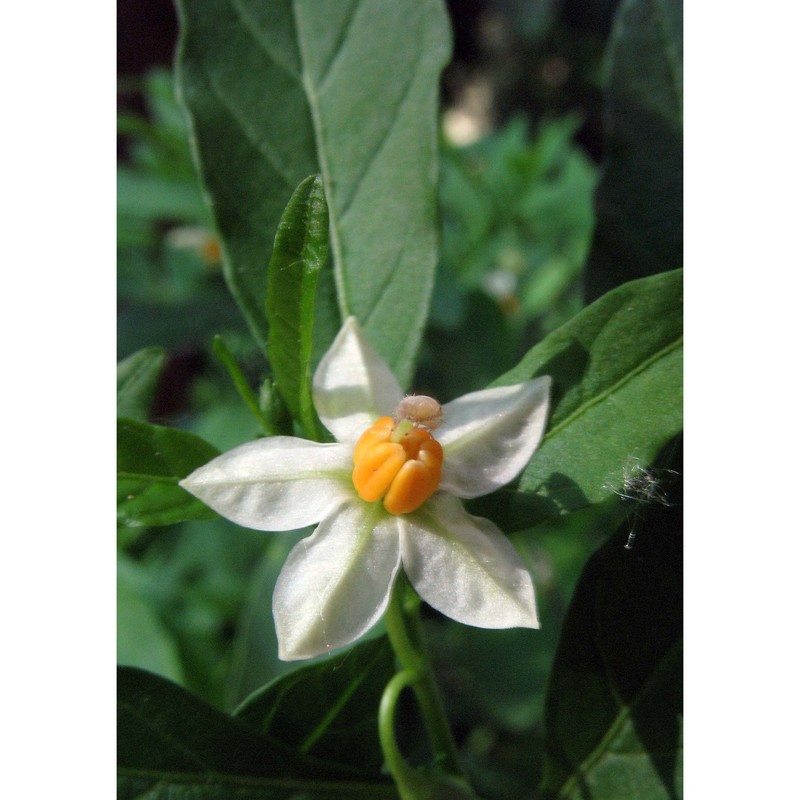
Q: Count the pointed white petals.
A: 5